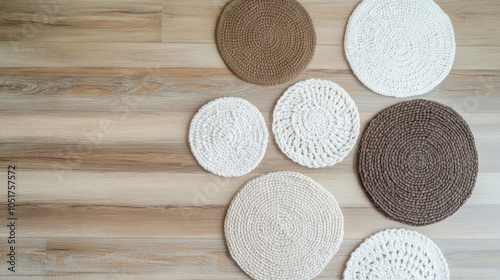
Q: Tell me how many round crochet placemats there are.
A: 7